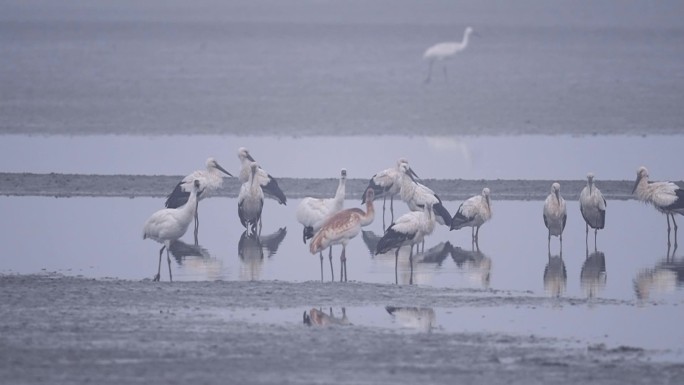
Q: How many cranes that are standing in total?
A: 14